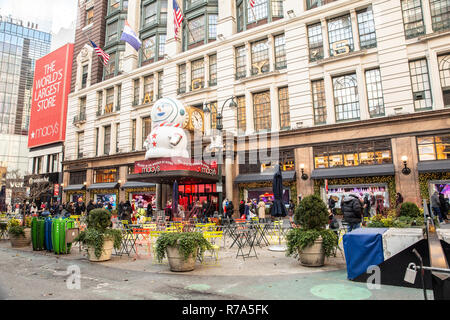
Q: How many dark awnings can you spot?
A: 6